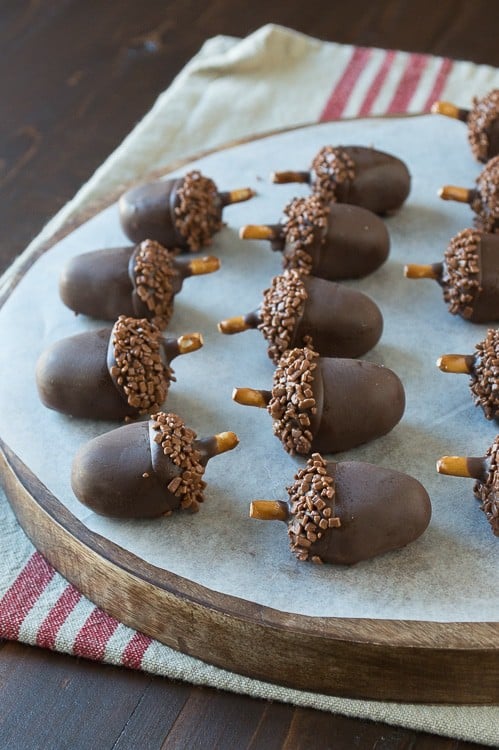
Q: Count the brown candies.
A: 14